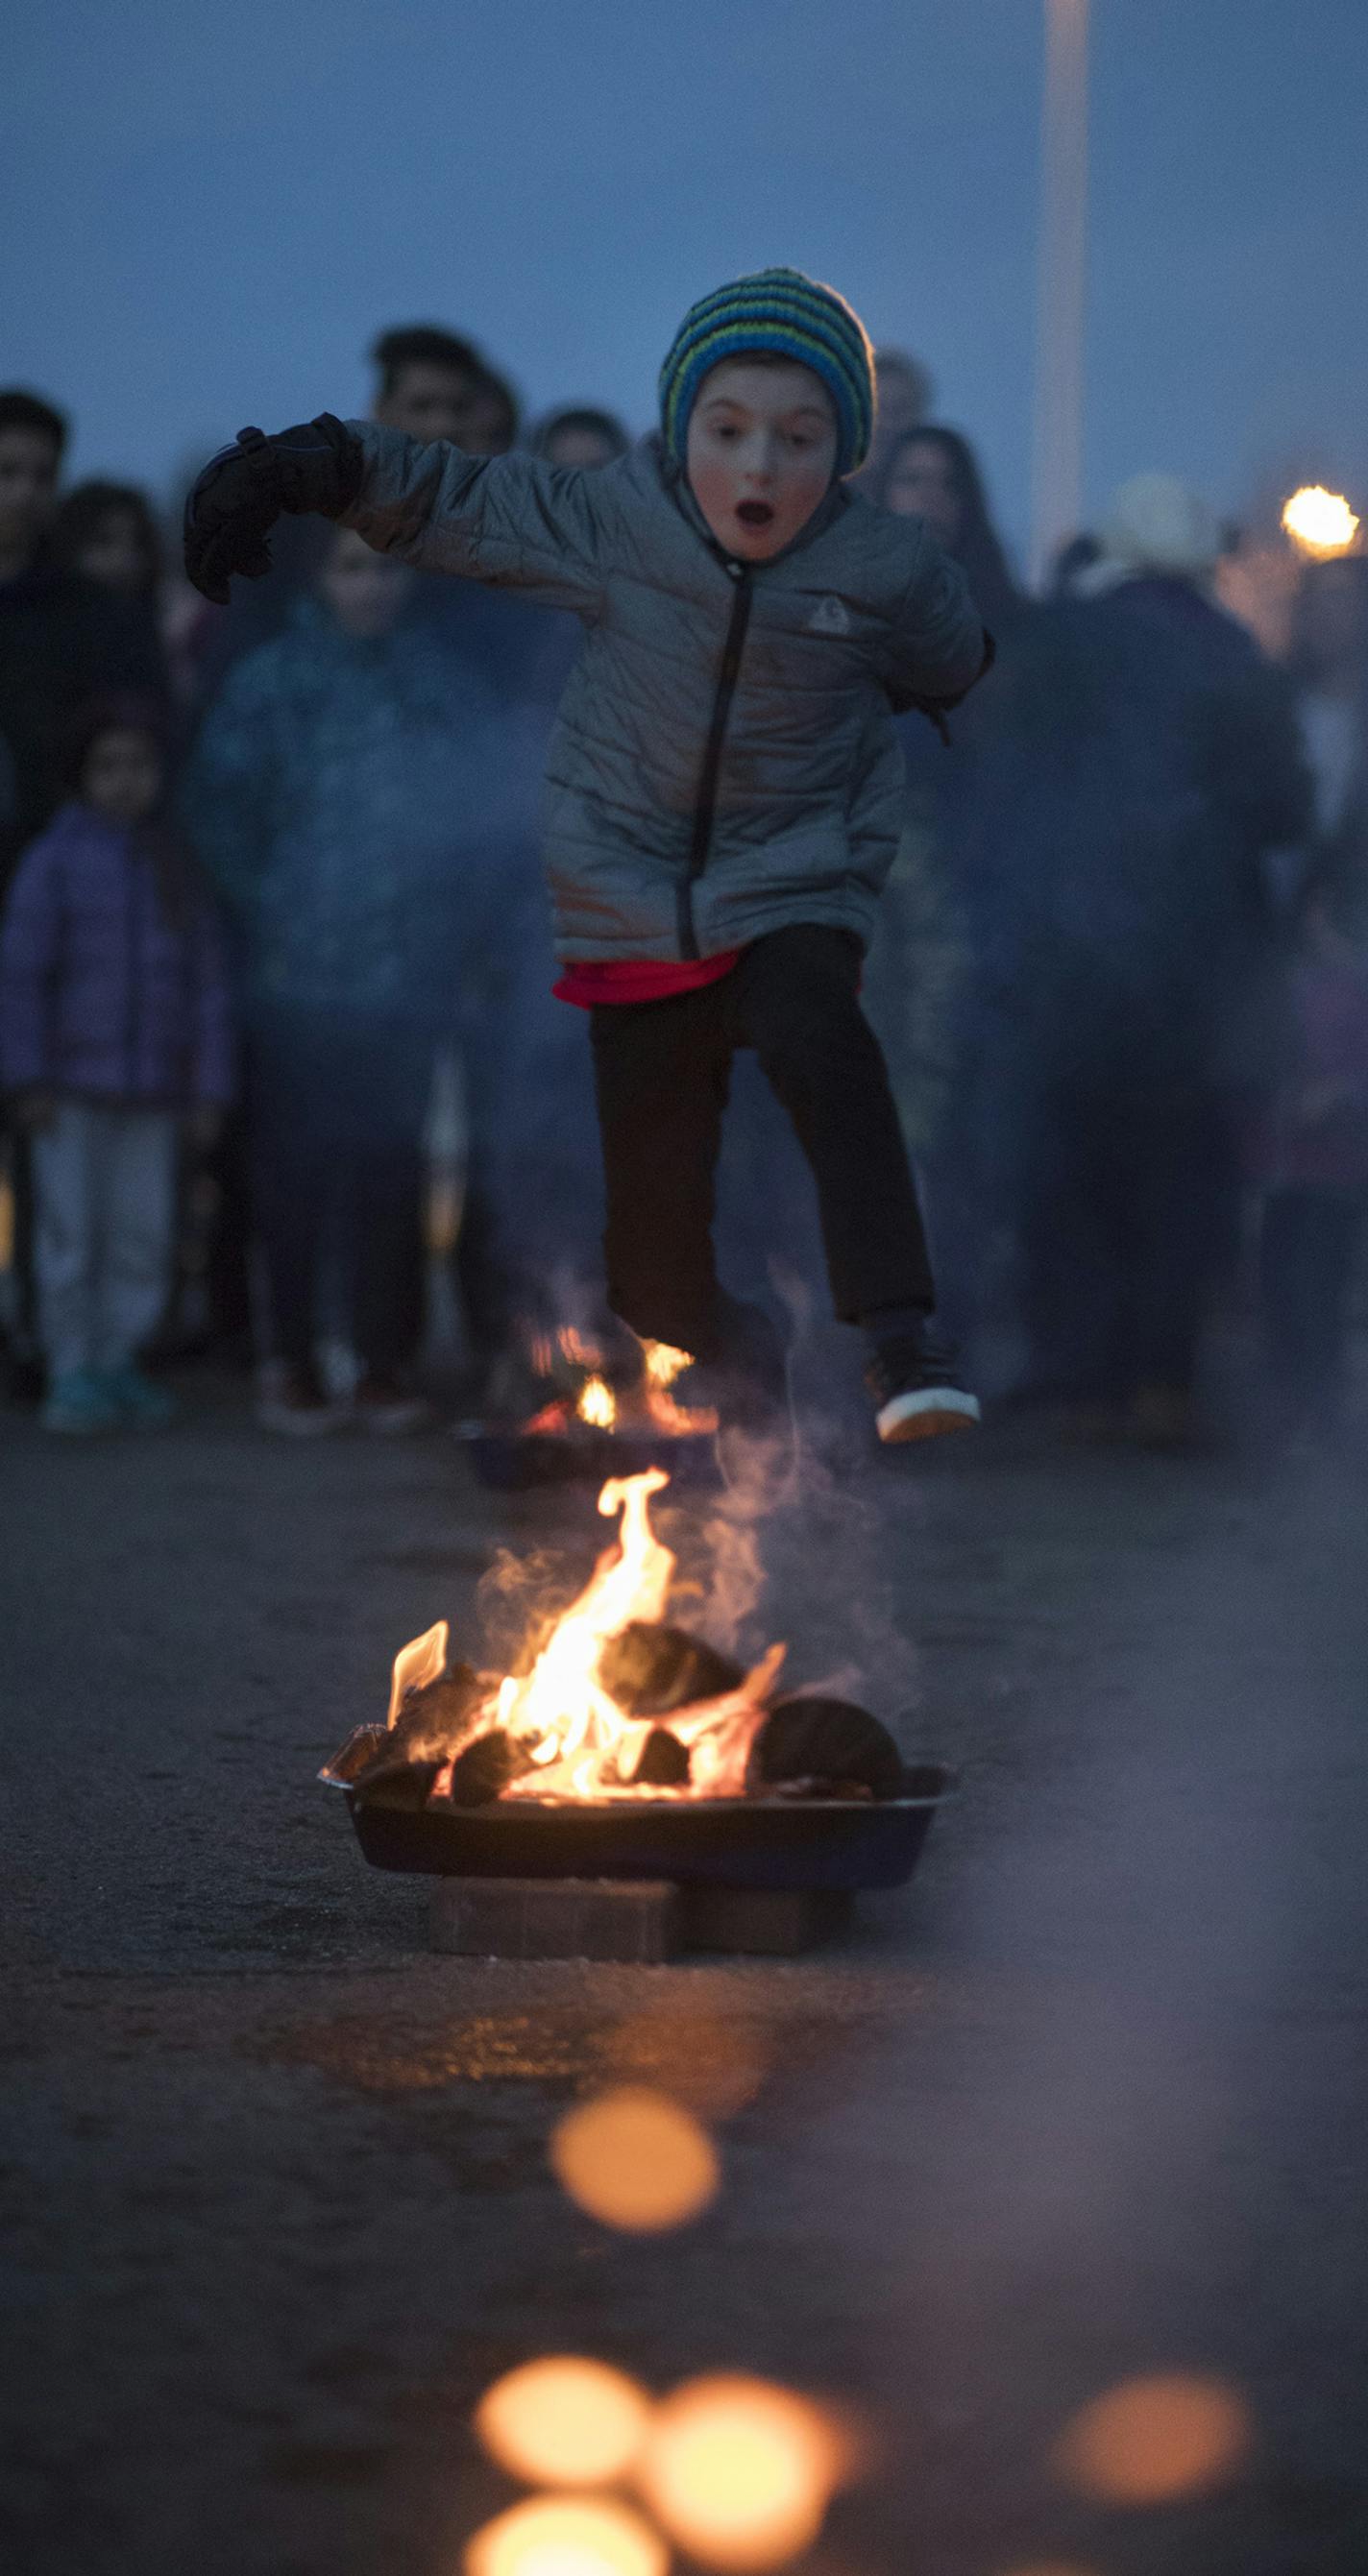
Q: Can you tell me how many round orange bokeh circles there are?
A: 5